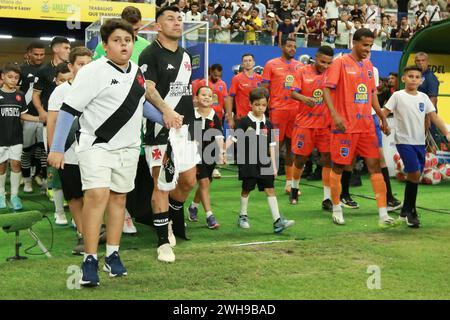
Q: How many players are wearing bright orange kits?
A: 5